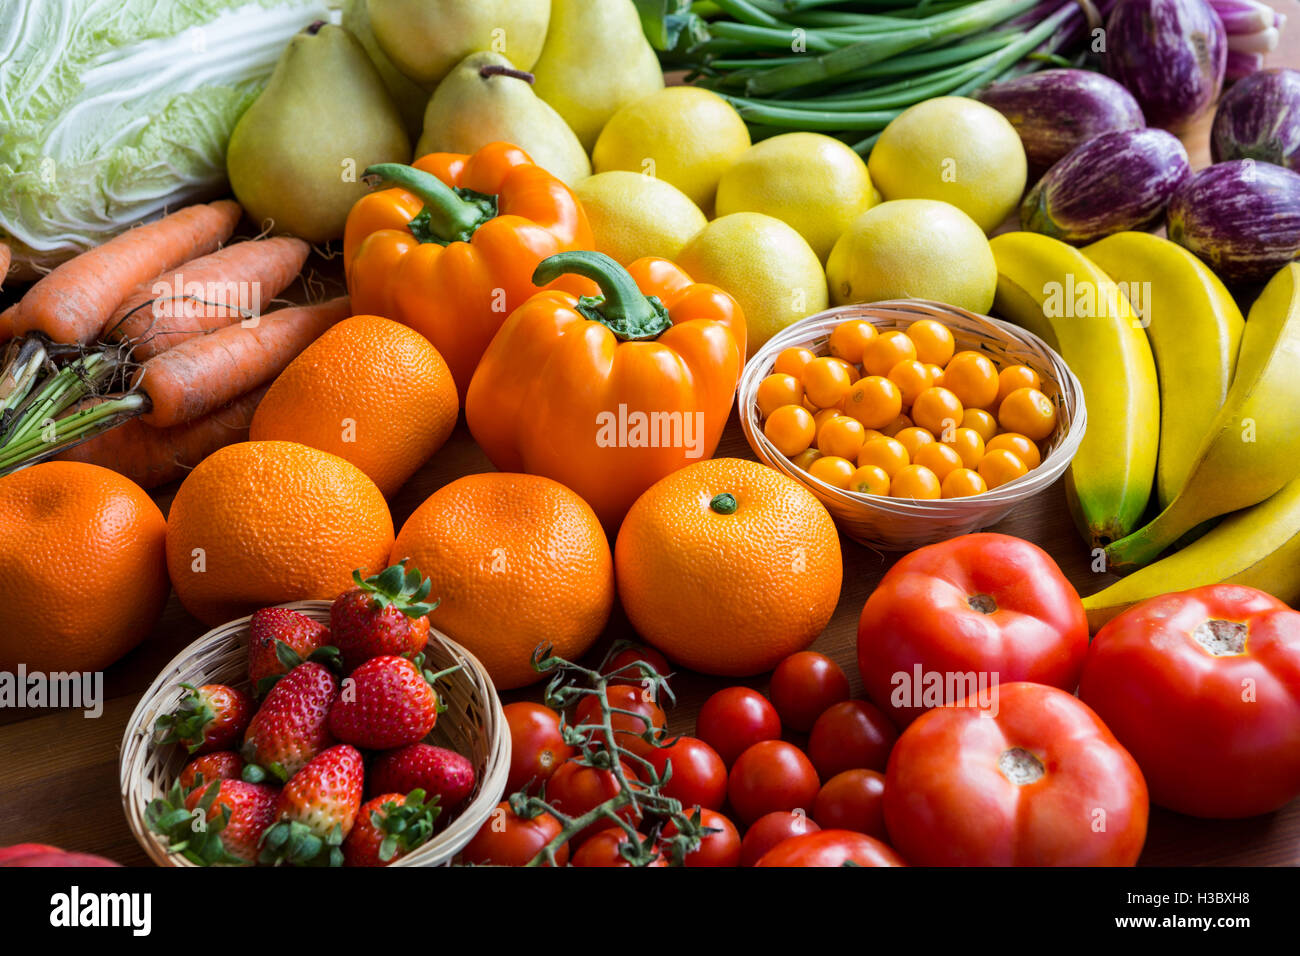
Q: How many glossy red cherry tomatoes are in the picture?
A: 14